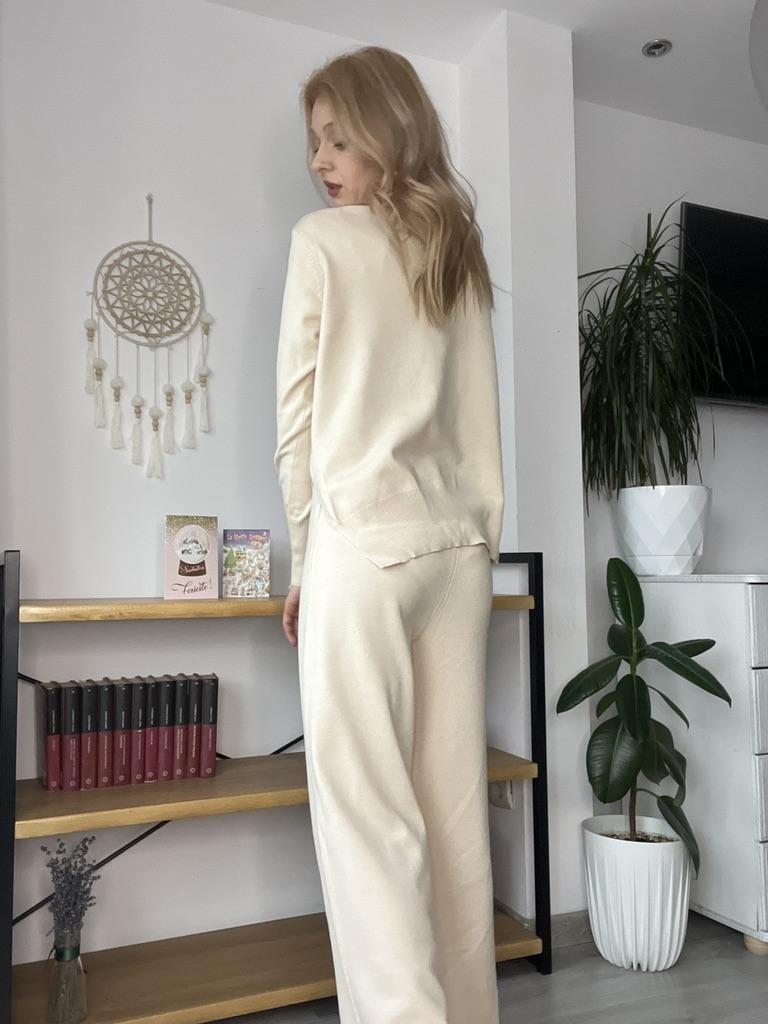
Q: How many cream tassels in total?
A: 9